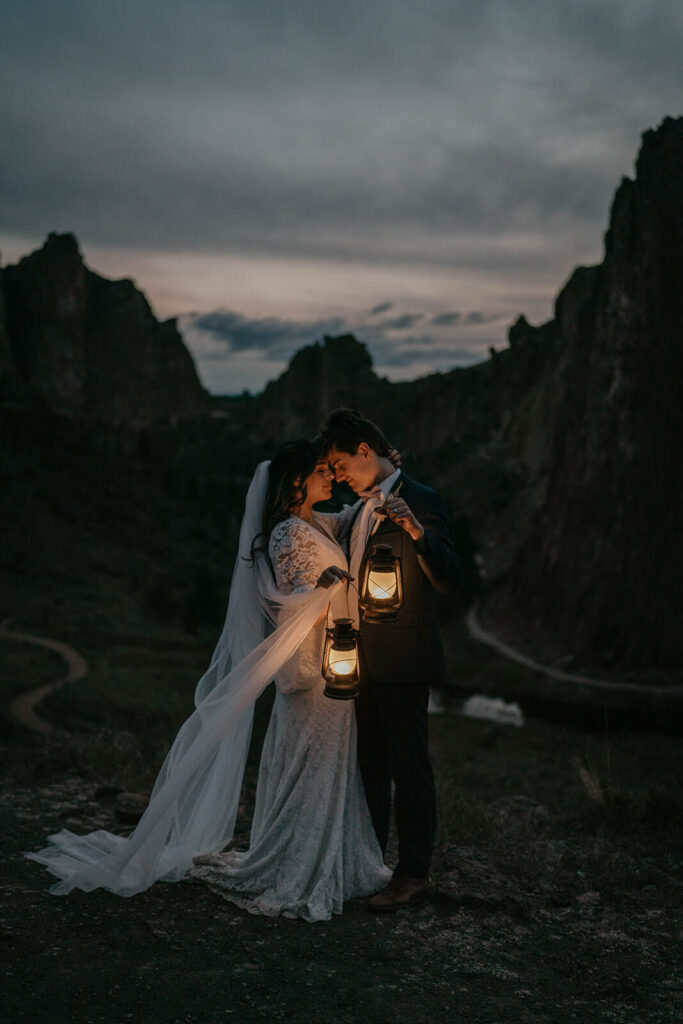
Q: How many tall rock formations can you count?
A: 3